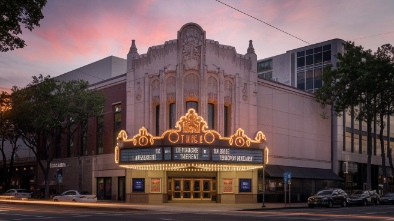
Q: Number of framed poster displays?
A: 4